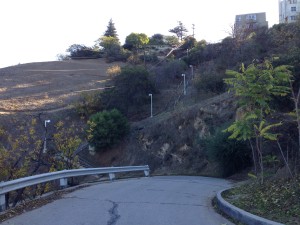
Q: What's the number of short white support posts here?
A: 4